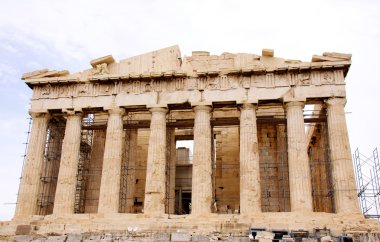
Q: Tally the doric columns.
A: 8